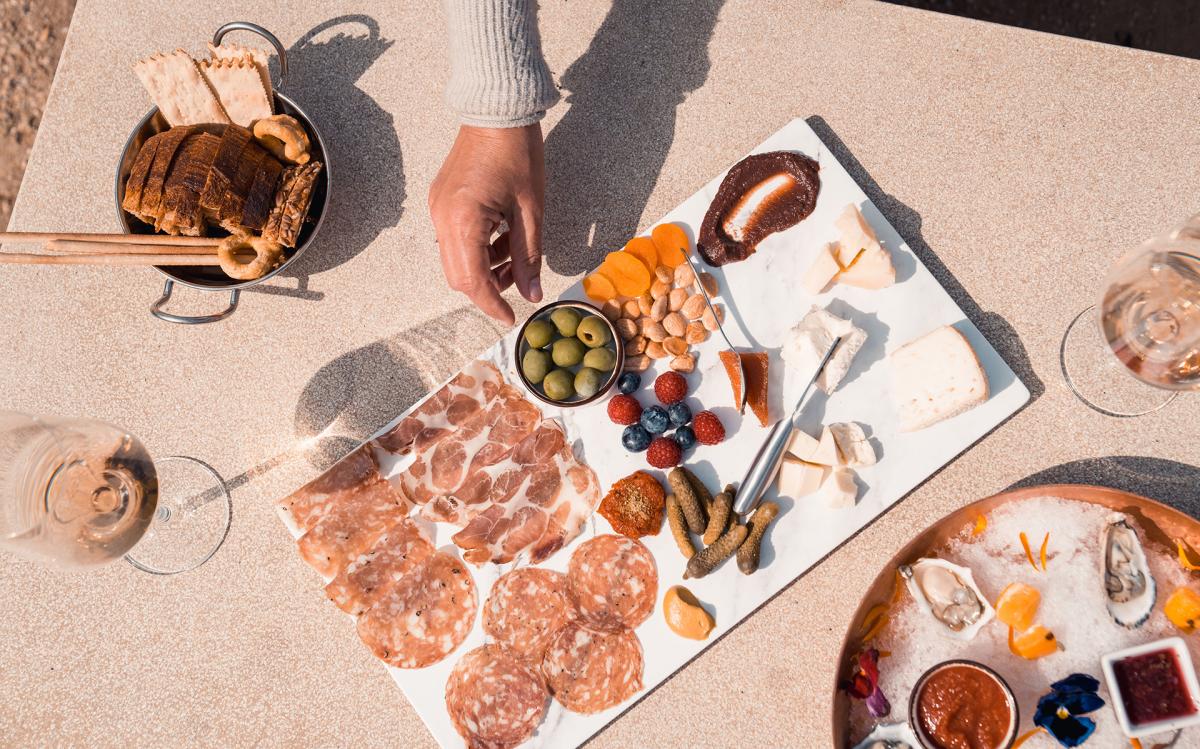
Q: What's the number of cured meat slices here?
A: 12